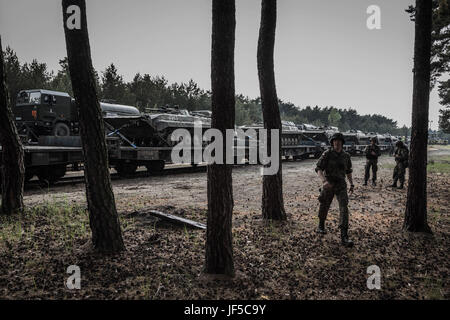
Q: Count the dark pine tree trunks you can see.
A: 5